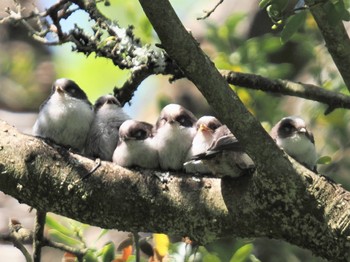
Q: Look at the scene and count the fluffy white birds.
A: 6